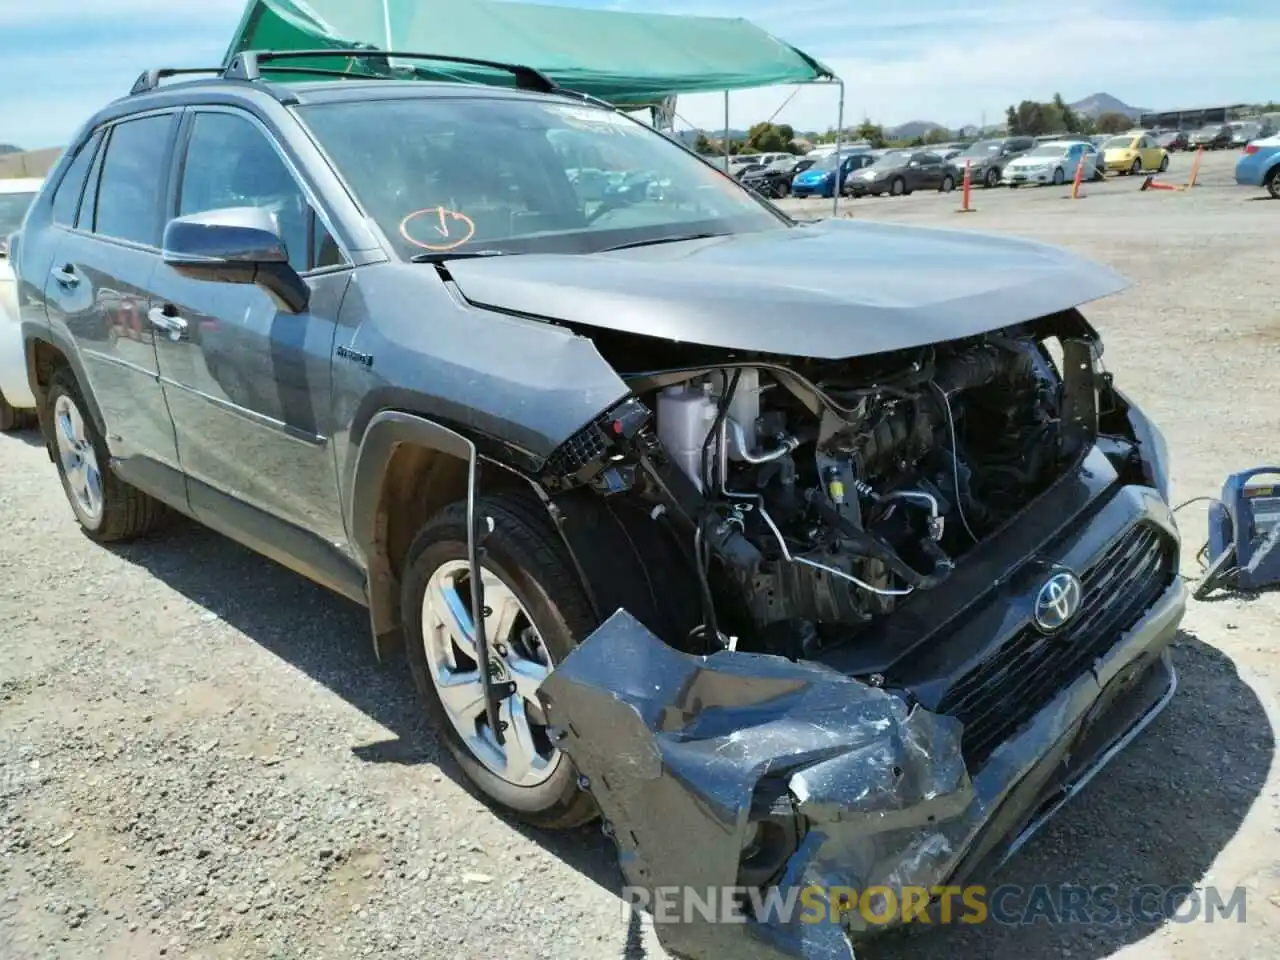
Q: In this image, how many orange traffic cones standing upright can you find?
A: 3